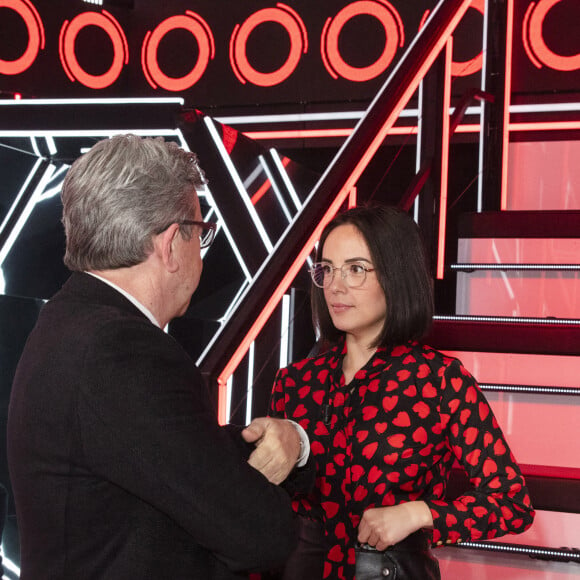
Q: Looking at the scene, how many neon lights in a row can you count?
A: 7